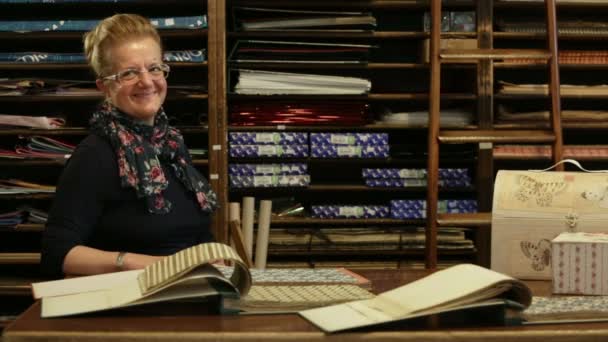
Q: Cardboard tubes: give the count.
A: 3